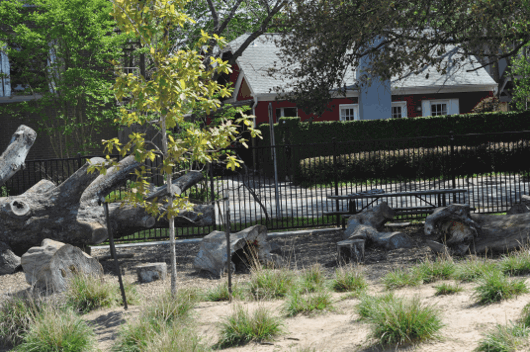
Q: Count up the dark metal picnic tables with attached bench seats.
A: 1